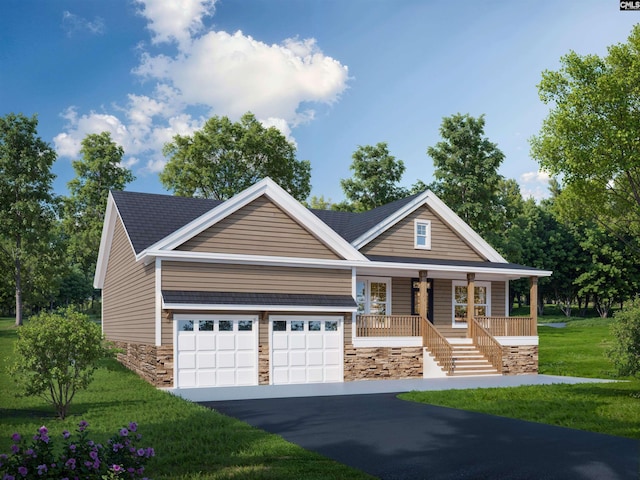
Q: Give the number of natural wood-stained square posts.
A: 3